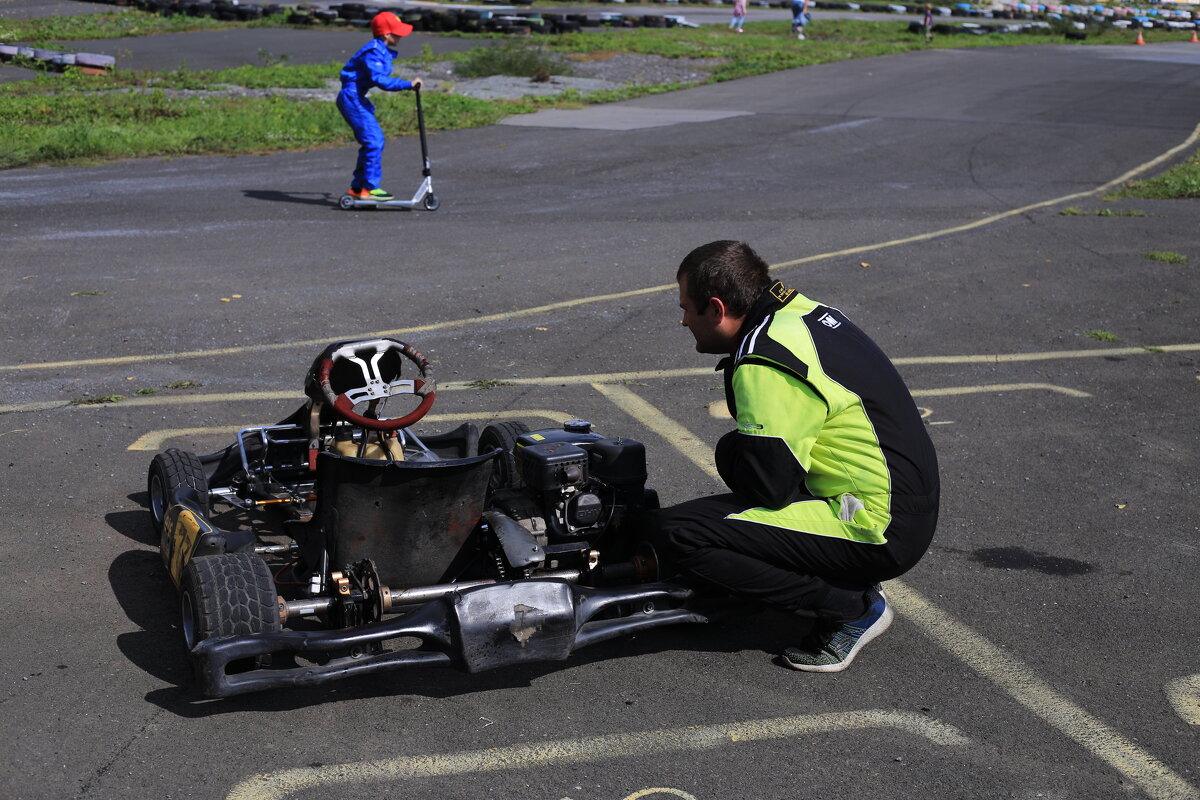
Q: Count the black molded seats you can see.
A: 1